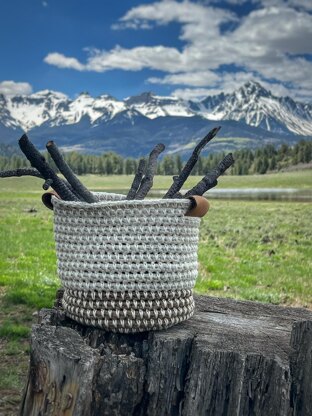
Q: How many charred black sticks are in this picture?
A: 7